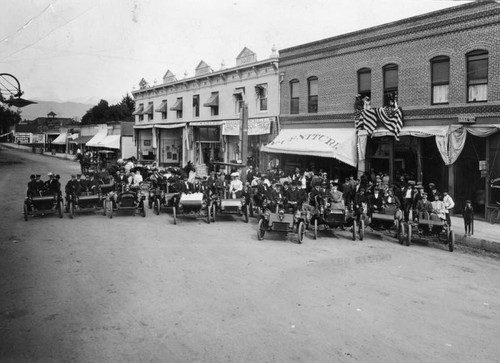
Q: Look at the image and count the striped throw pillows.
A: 0